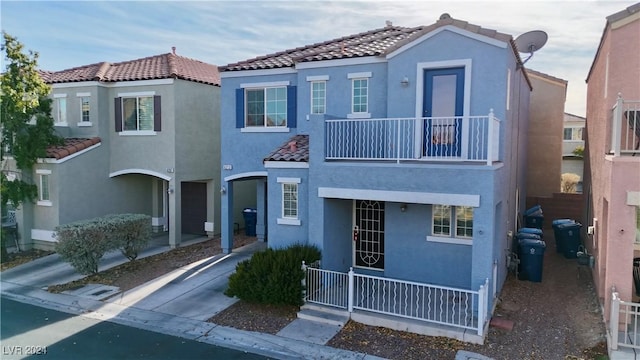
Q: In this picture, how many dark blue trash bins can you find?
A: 7